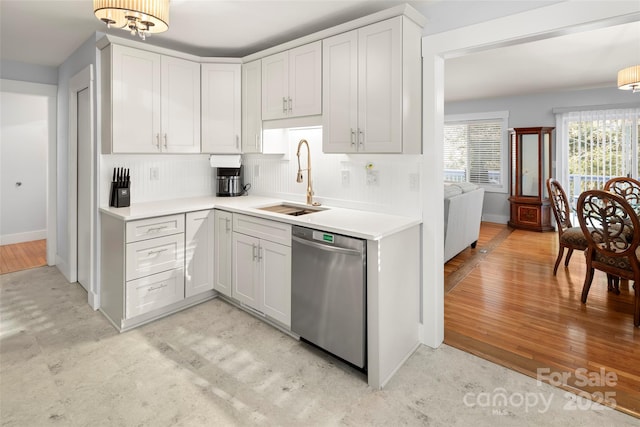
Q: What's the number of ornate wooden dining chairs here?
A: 3